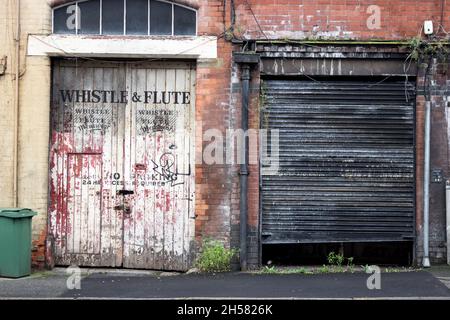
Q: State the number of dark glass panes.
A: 6